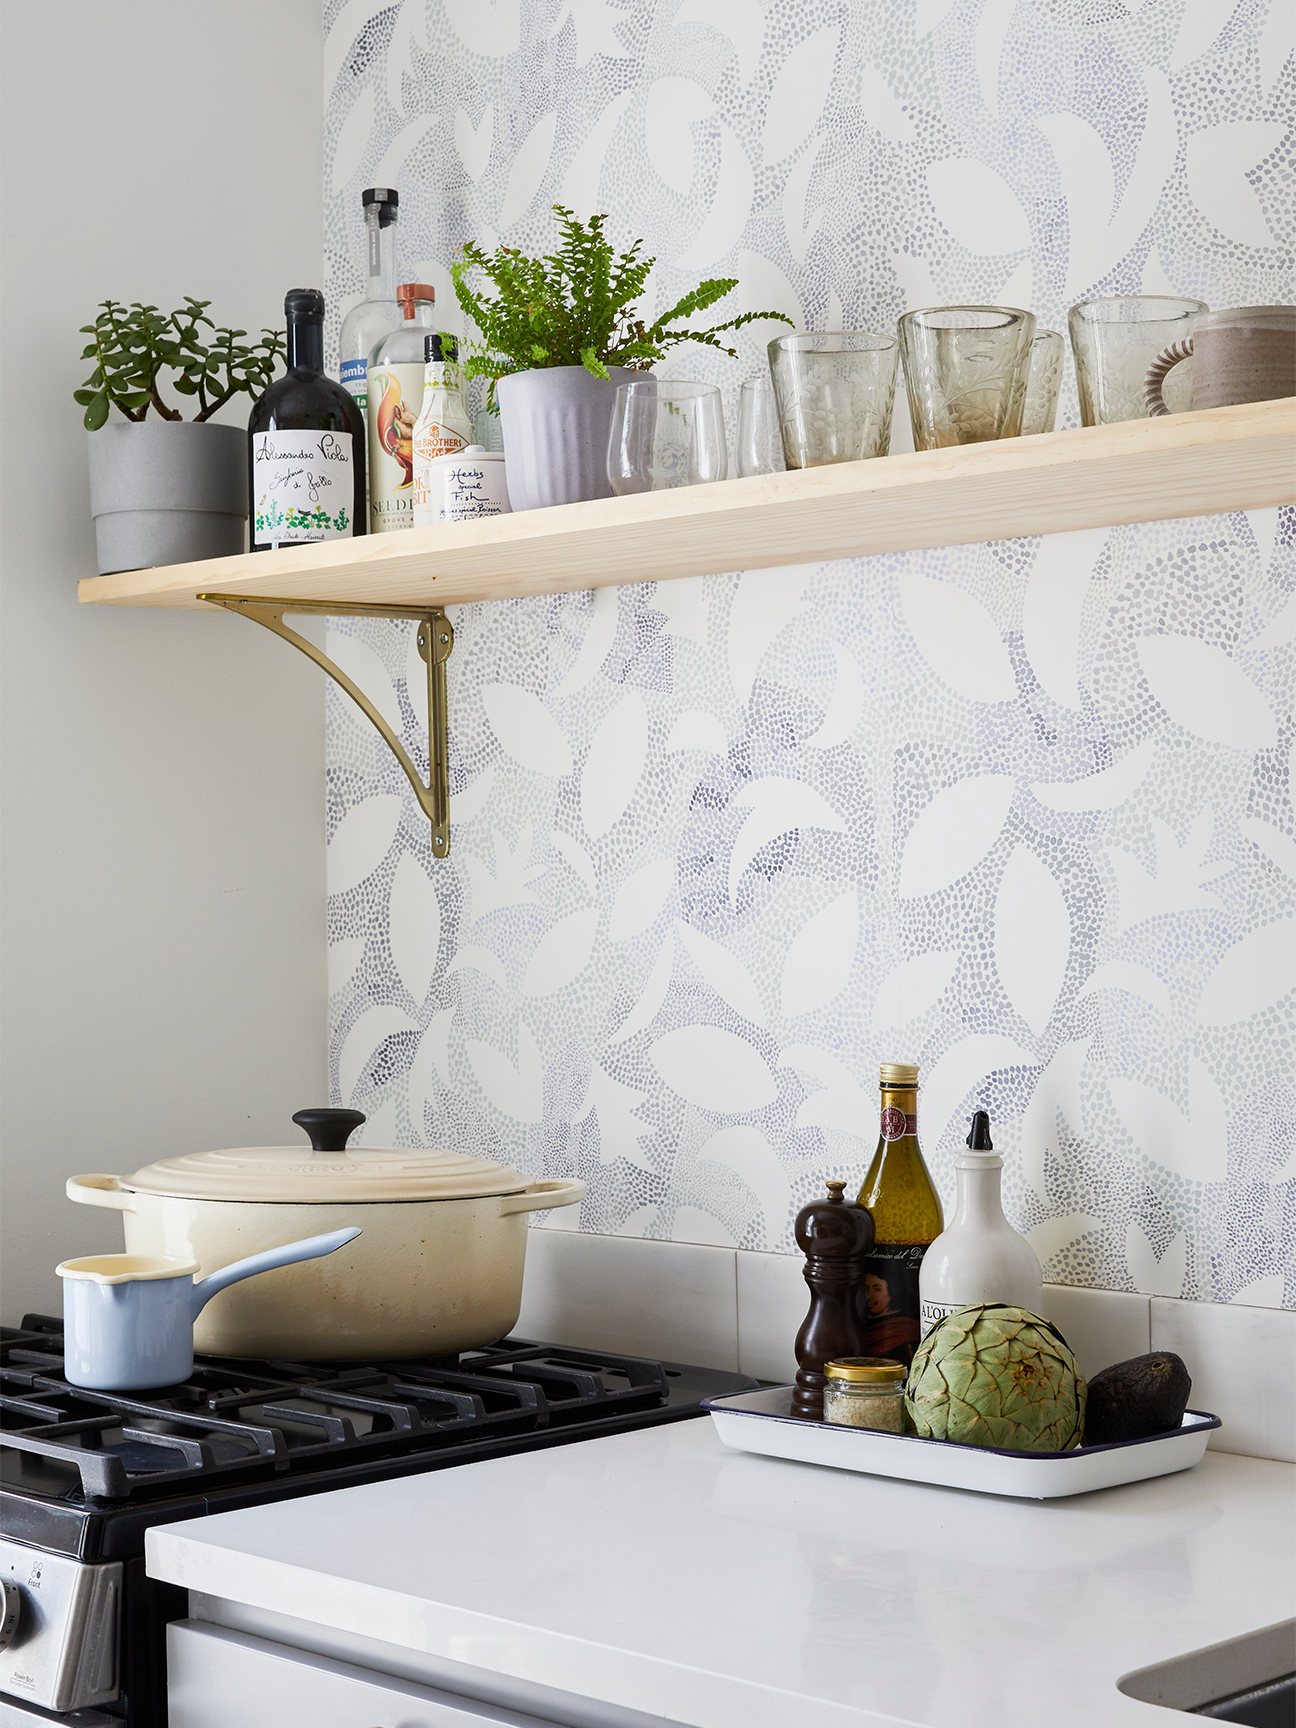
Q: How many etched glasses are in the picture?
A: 4